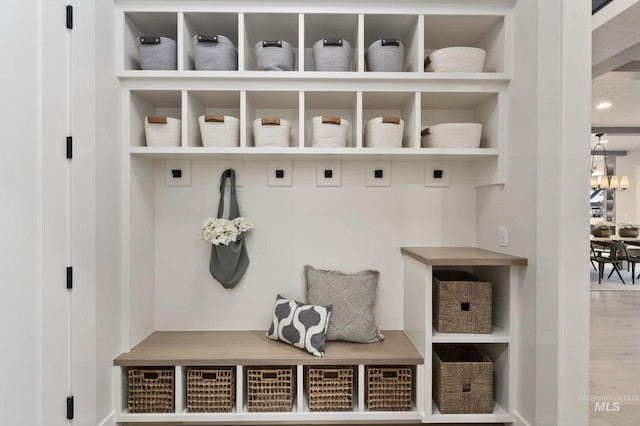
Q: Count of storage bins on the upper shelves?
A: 12